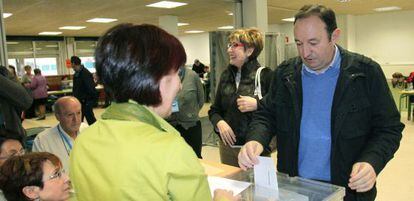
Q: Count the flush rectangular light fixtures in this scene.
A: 11